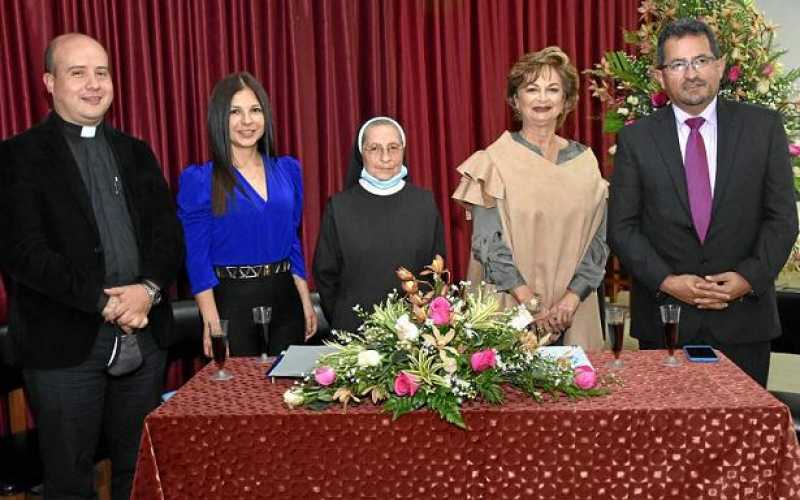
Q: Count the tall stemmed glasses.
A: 4